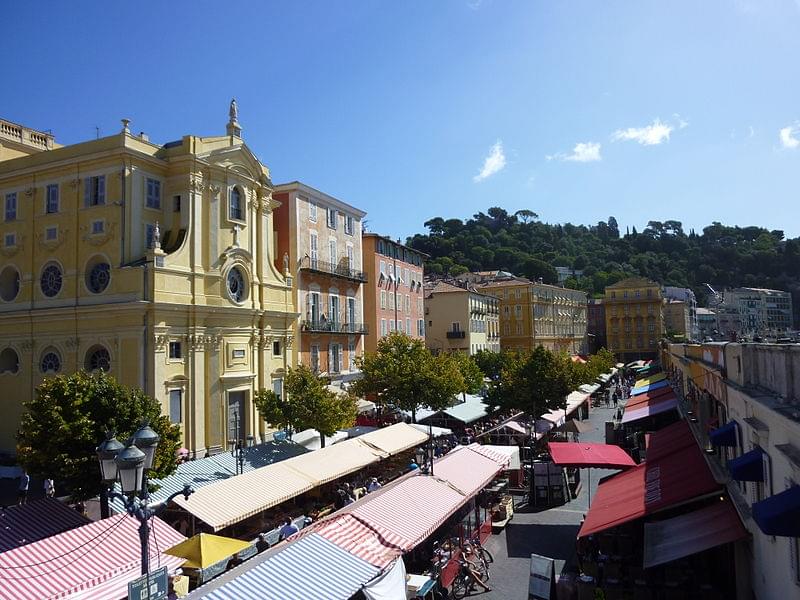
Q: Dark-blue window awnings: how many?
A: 3